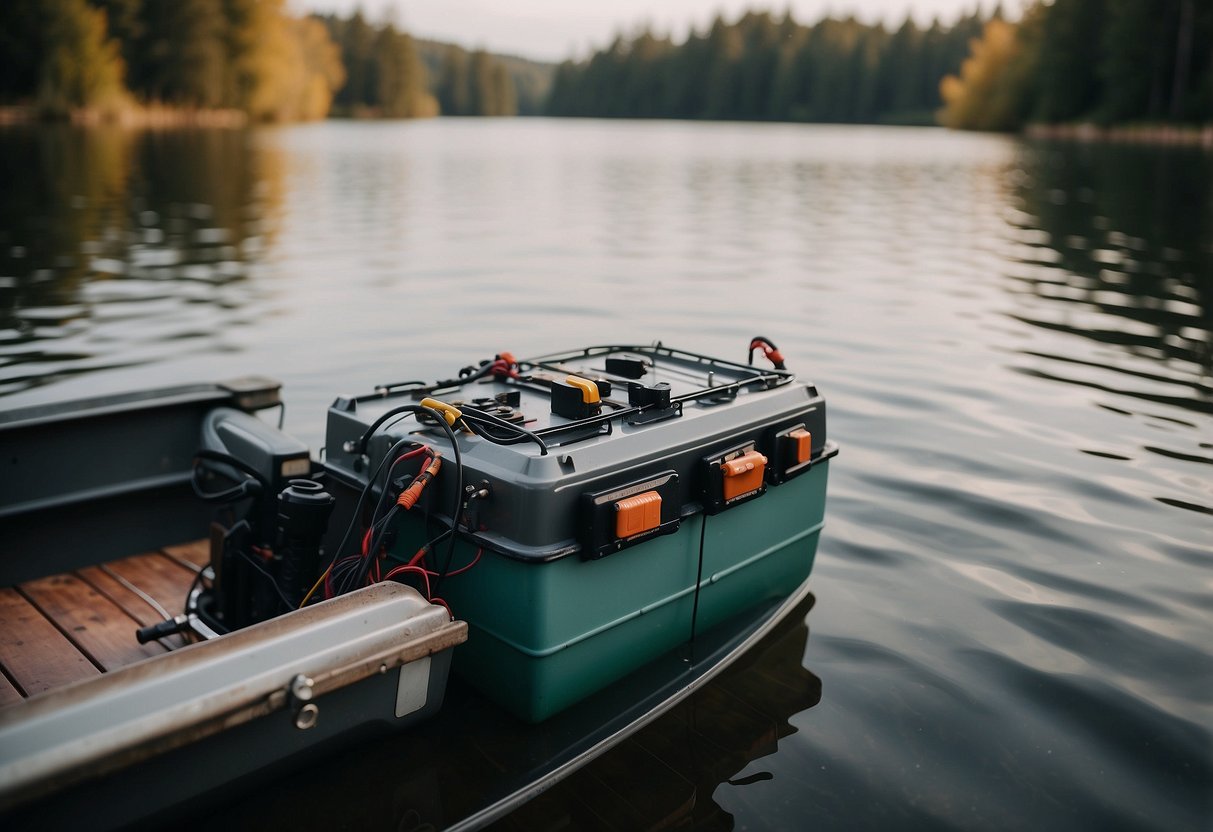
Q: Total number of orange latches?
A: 3